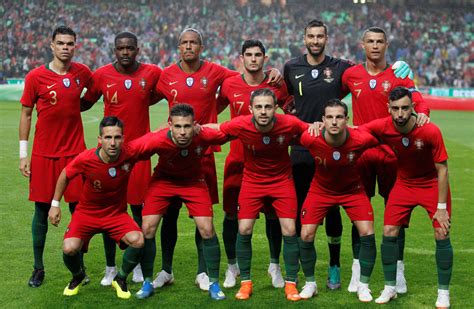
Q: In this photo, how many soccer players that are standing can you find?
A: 6